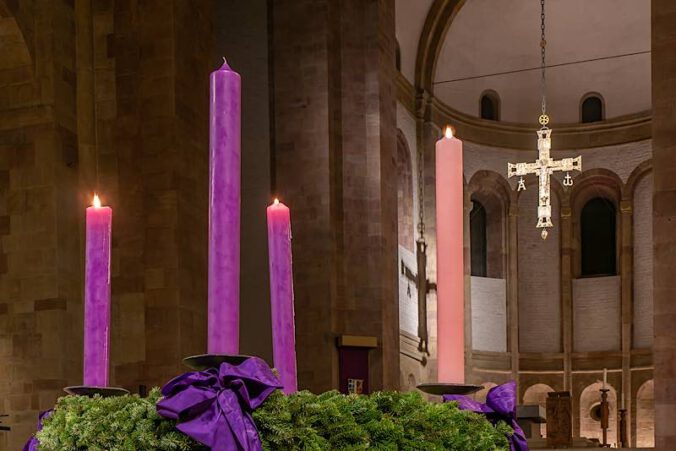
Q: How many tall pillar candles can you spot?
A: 4